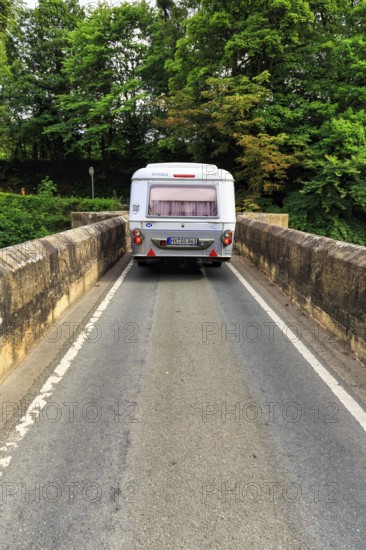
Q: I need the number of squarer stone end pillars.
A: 2